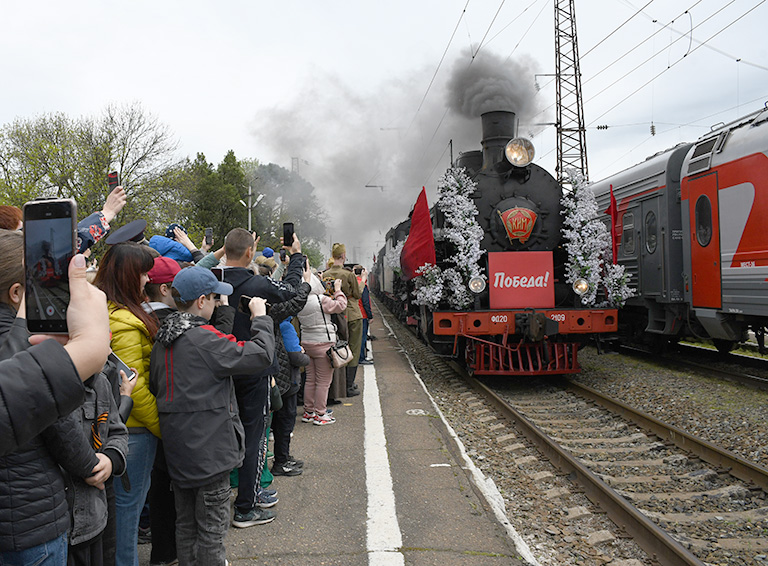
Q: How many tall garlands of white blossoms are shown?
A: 2